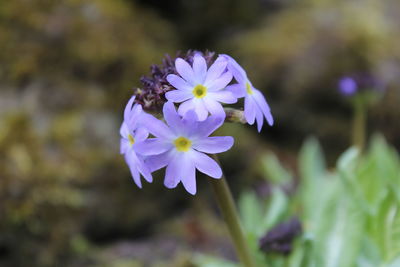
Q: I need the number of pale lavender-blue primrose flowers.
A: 4